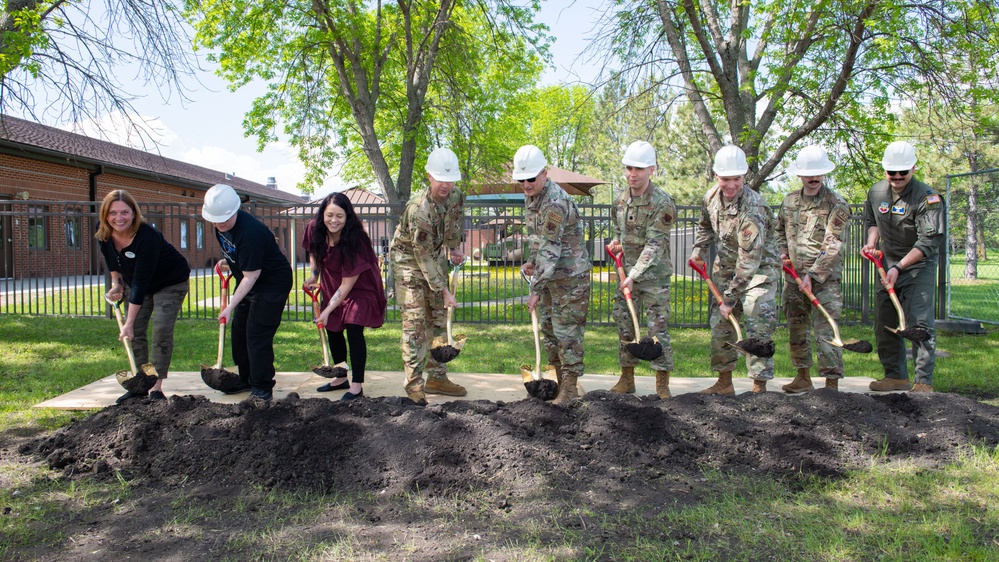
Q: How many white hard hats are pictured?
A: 7